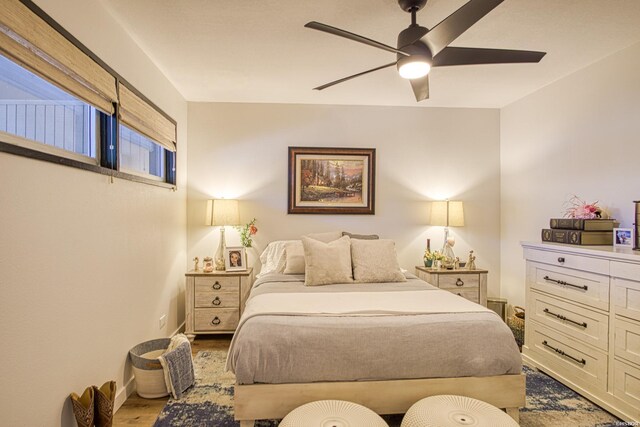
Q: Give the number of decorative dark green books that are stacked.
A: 2